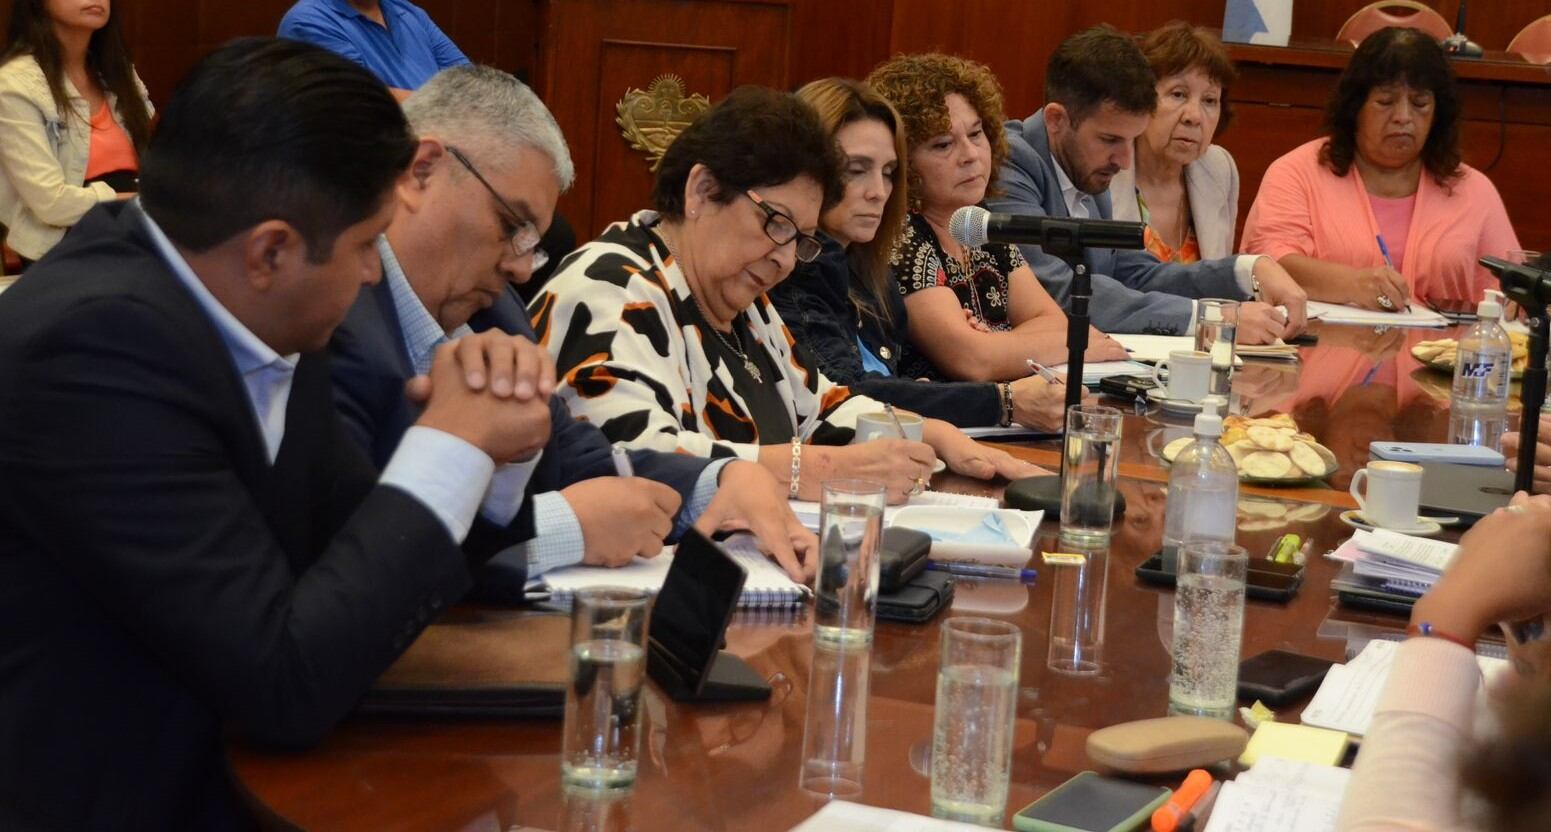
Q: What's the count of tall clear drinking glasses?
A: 6